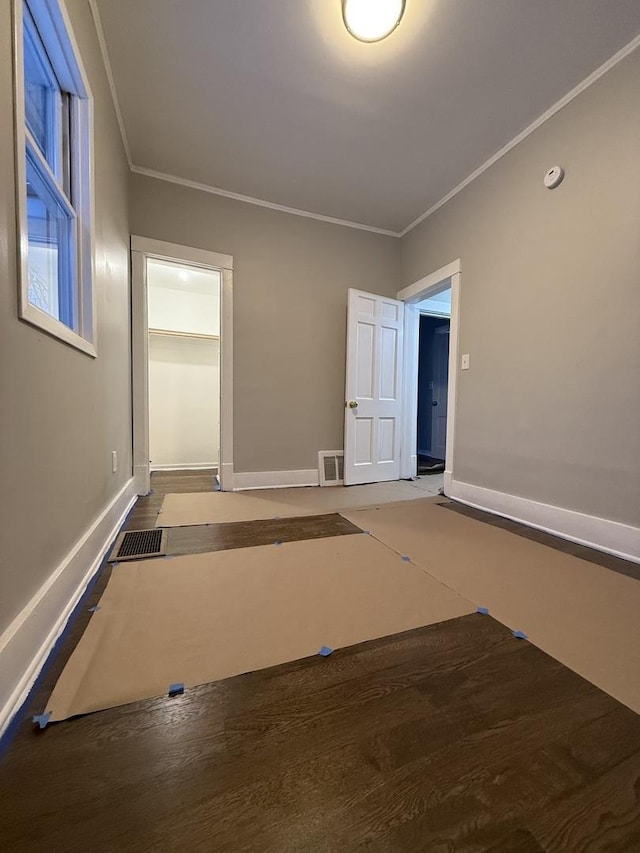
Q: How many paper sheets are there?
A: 3